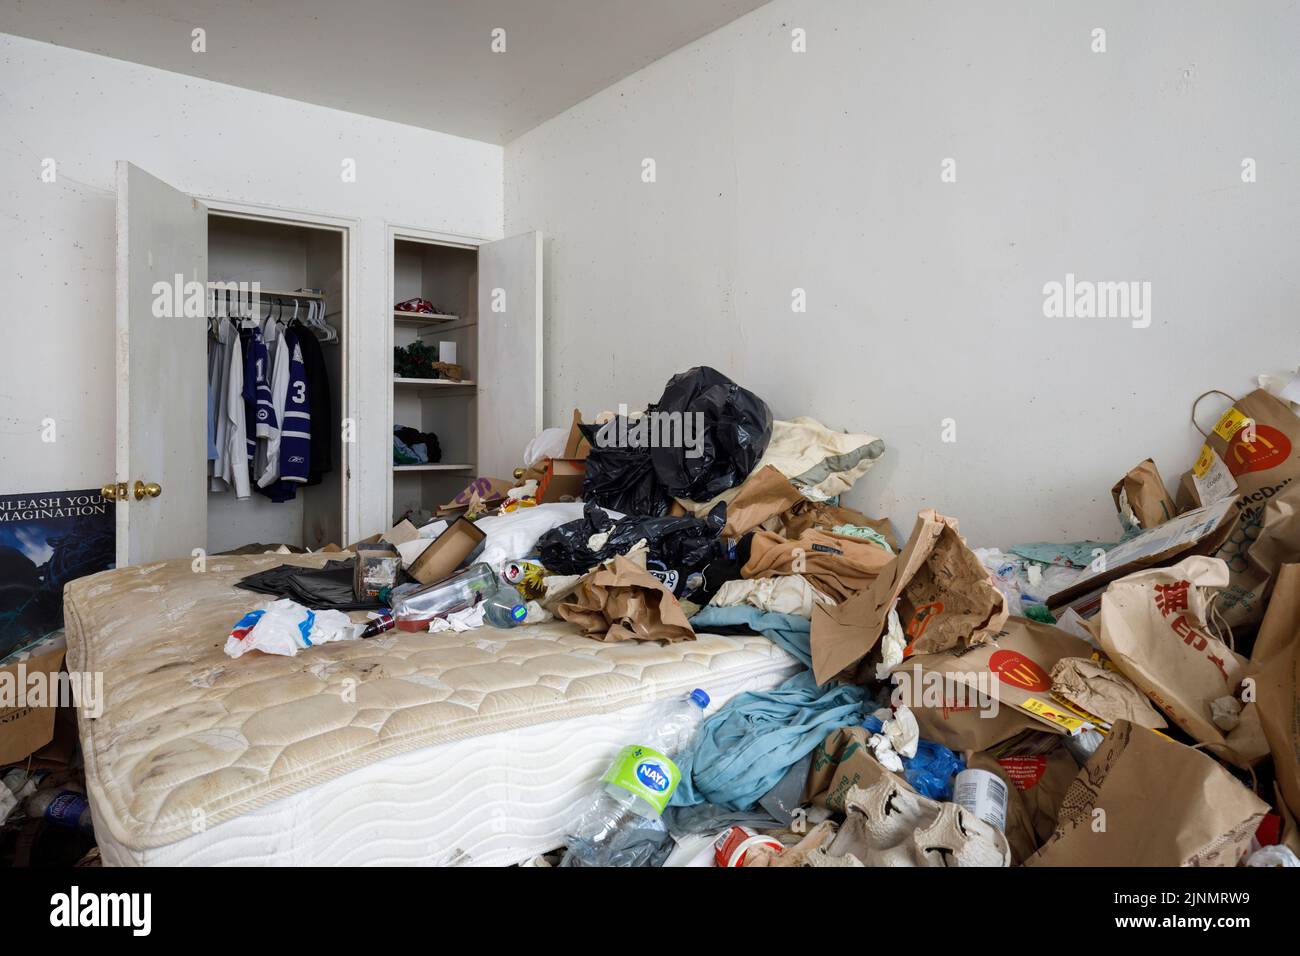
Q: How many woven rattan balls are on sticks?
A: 0